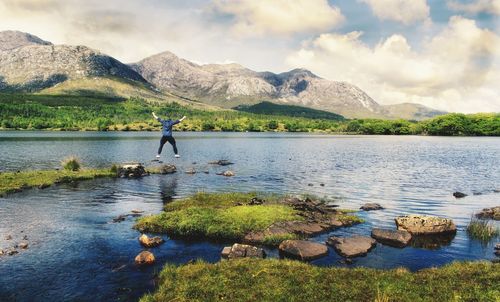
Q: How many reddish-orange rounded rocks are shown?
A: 2